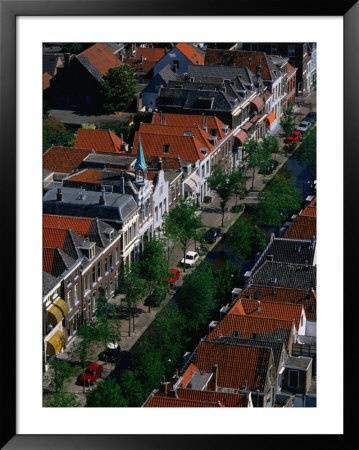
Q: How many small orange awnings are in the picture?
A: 1